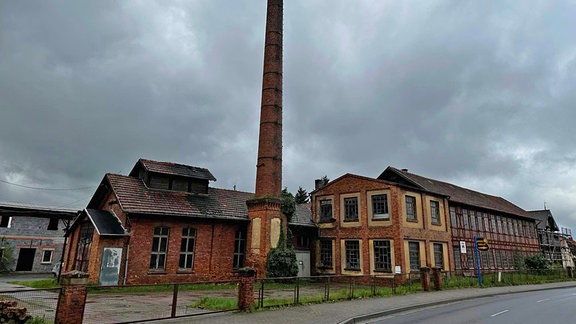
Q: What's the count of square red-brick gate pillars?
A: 4